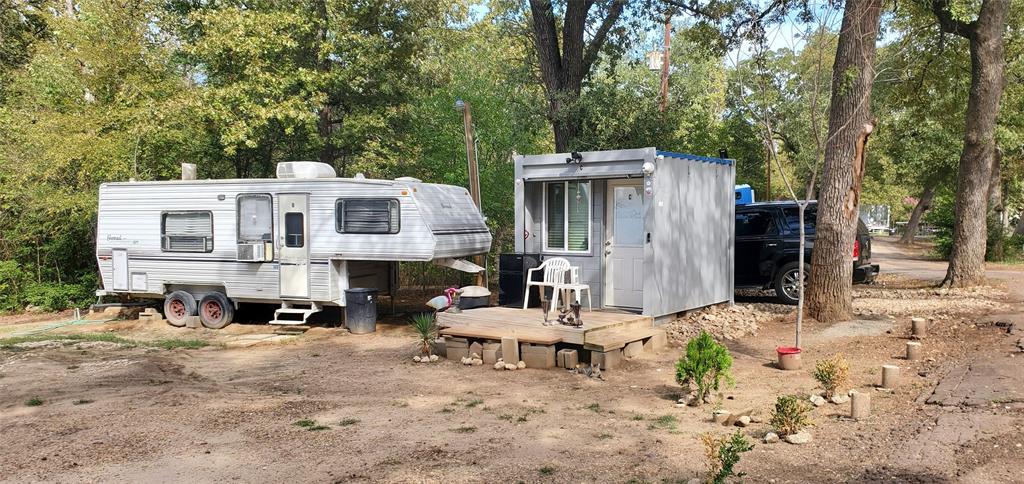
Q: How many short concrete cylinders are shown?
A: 4